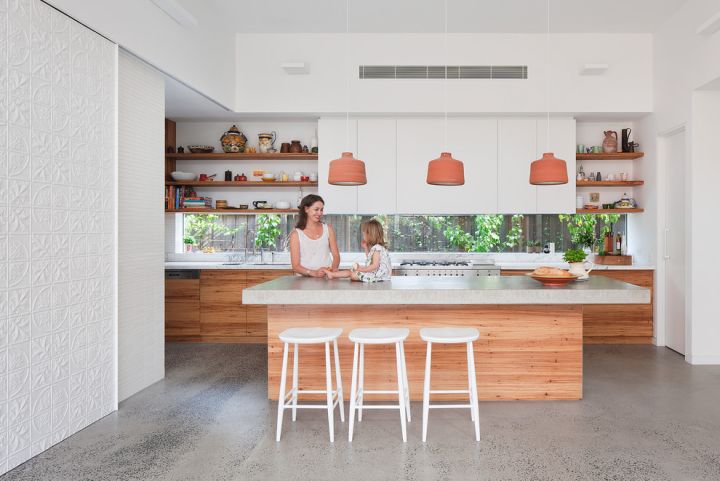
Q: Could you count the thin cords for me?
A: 3